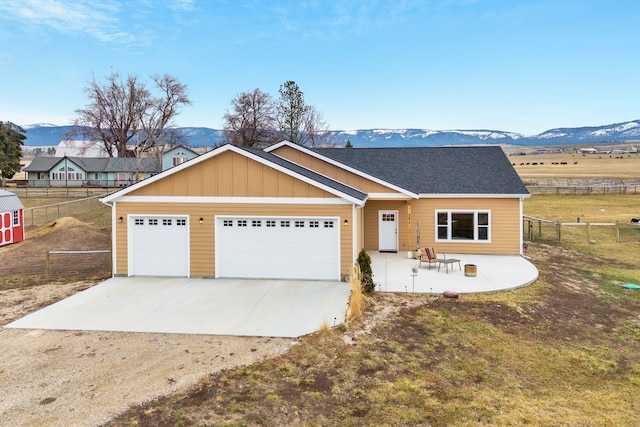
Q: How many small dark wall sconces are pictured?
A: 3